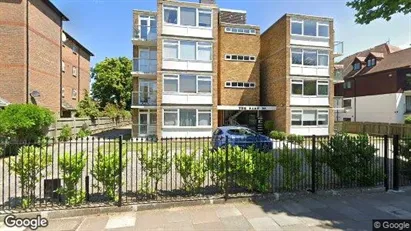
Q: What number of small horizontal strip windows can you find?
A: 3